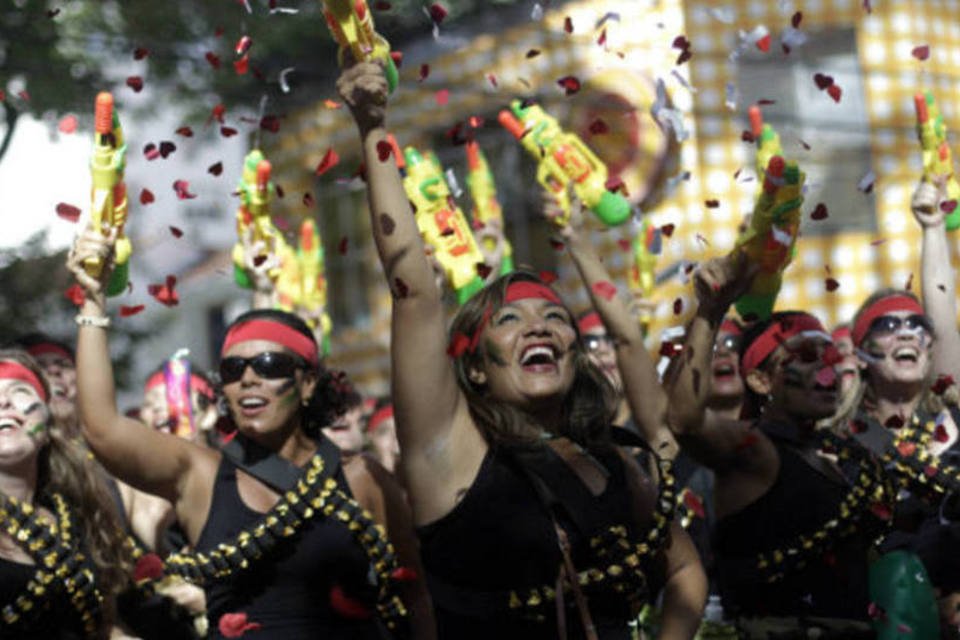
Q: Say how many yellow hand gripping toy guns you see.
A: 11